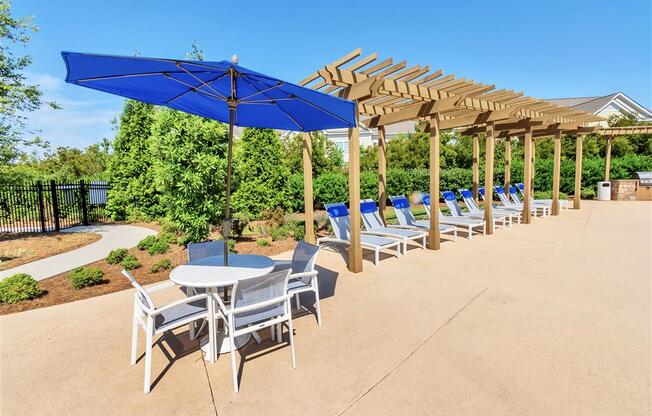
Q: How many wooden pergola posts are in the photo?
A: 12